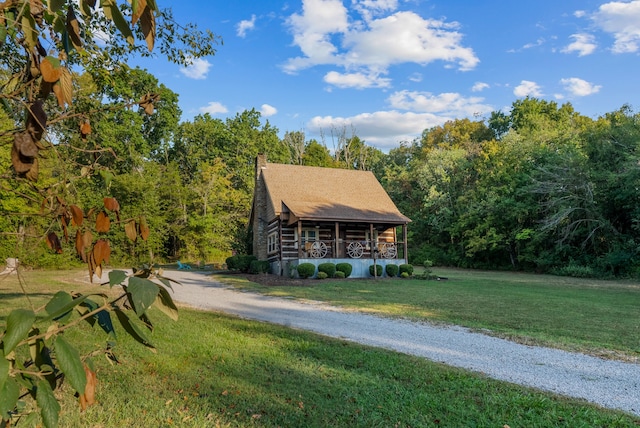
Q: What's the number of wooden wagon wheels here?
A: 3